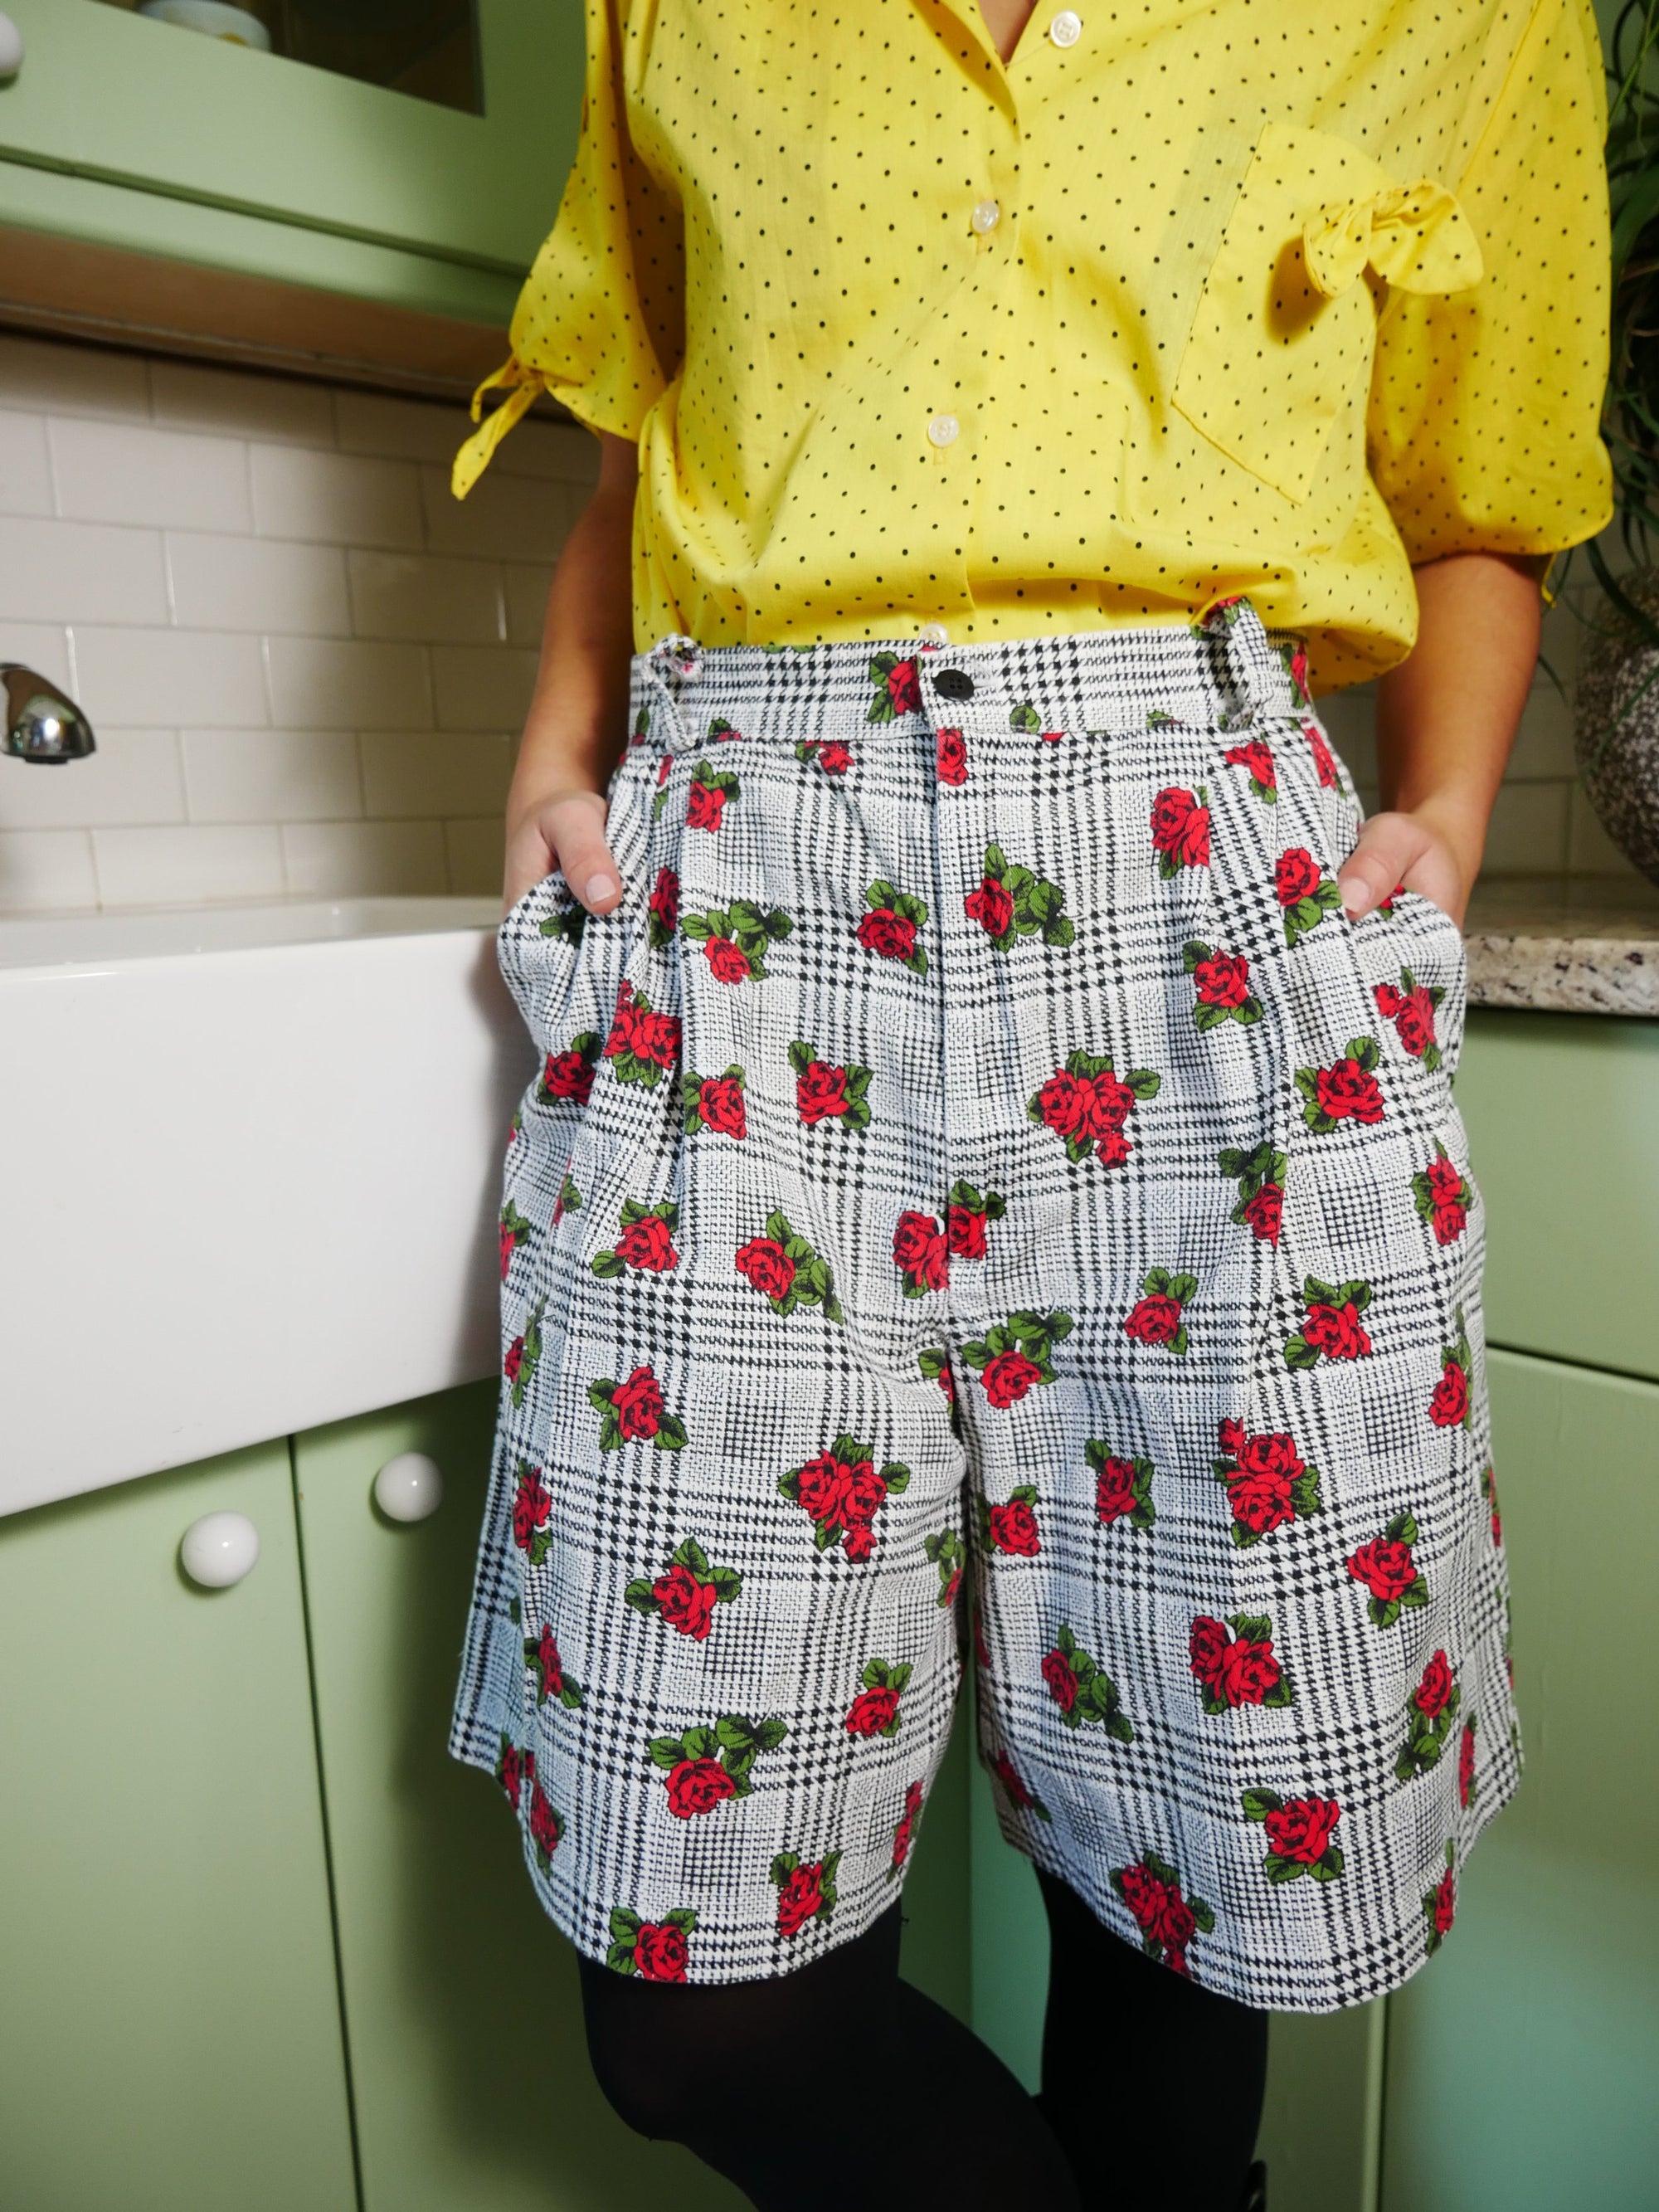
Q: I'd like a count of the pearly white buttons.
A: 4